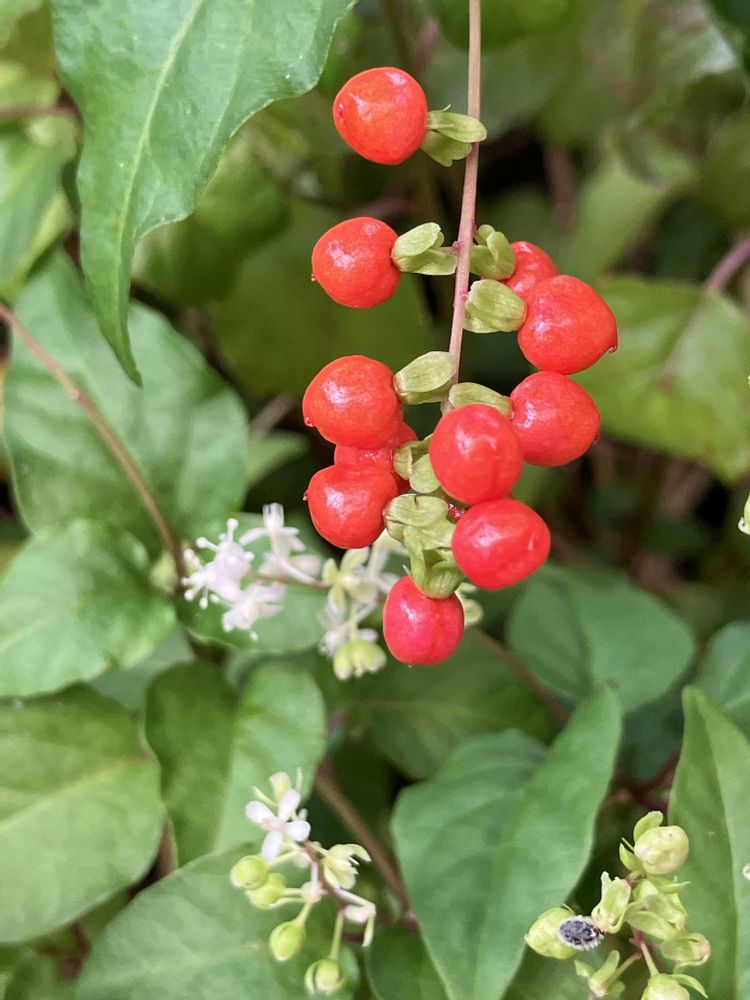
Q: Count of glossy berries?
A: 11